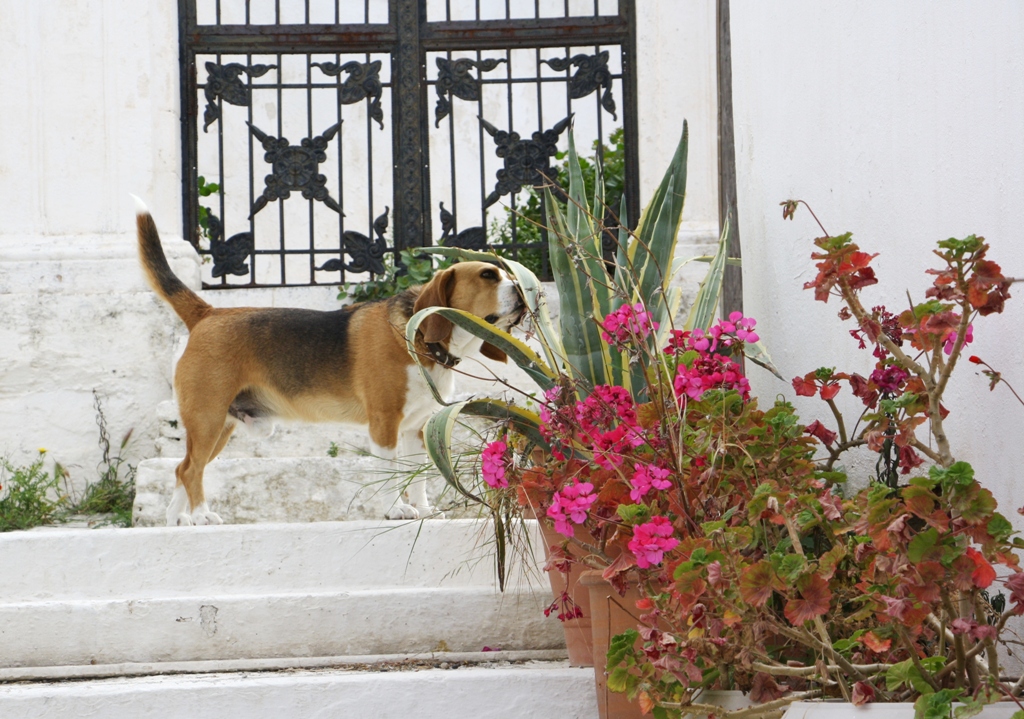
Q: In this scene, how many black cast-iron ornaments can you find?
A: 10